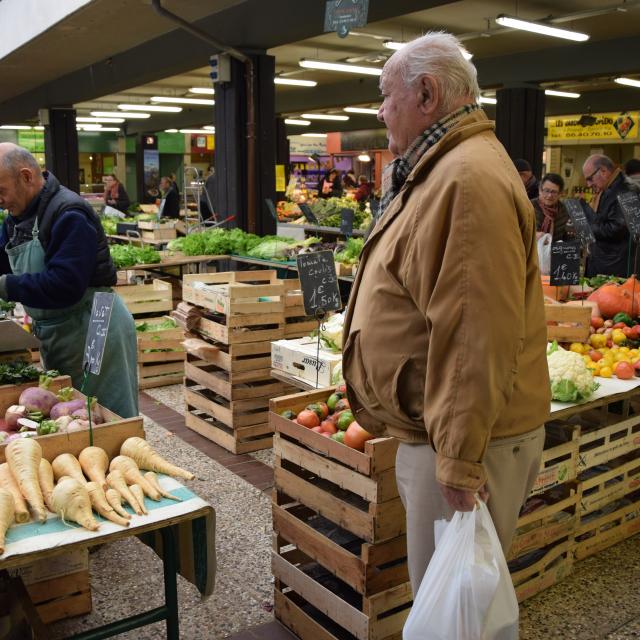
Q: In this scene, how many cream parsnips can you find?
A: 14